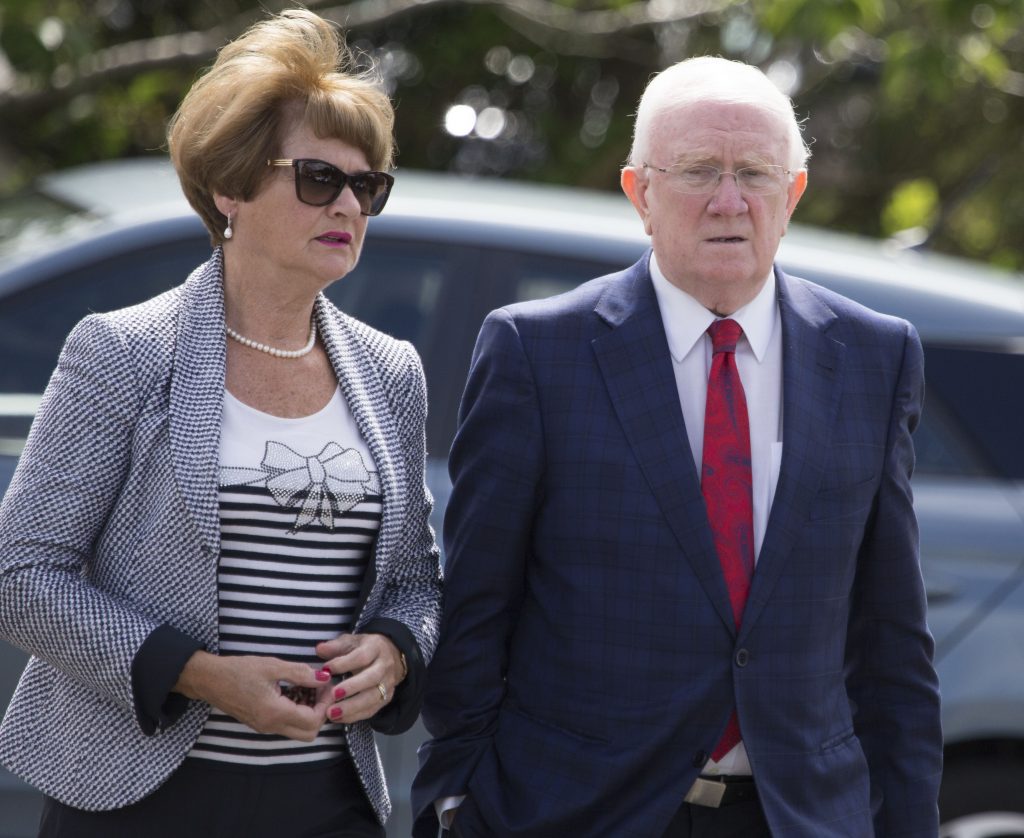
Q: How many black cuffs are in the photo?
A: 2